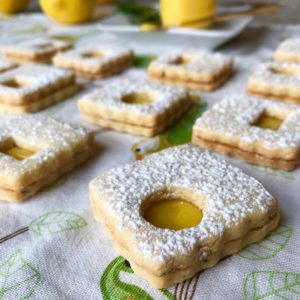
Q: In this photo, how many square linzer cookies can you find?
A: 11